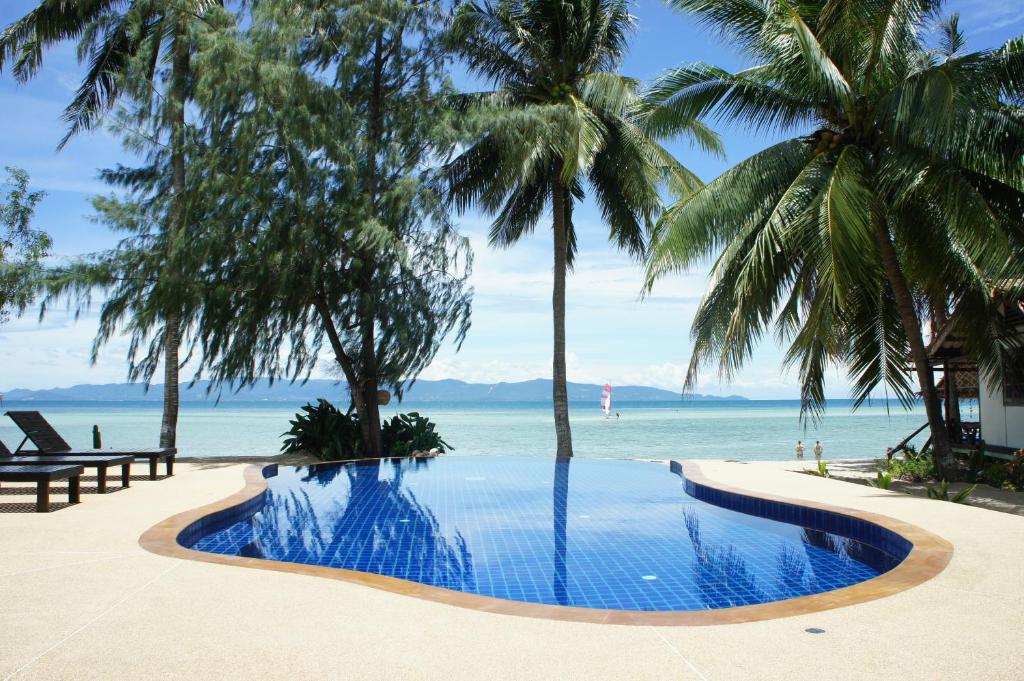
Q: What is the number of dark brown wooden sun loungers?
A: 3